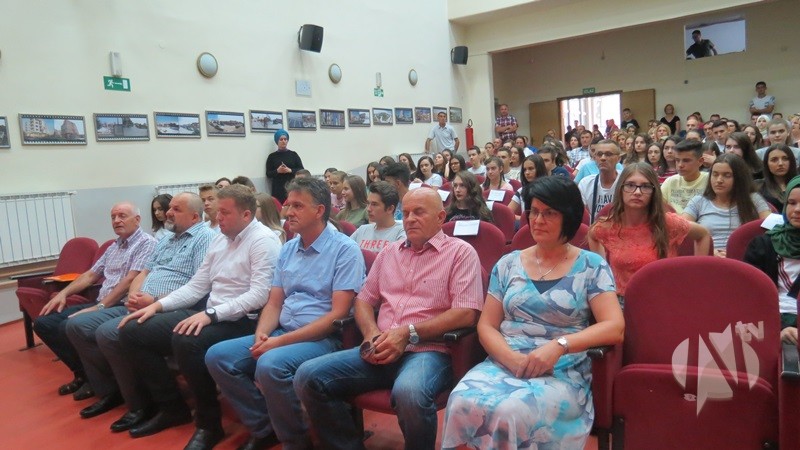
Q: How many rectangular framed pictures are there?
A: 14